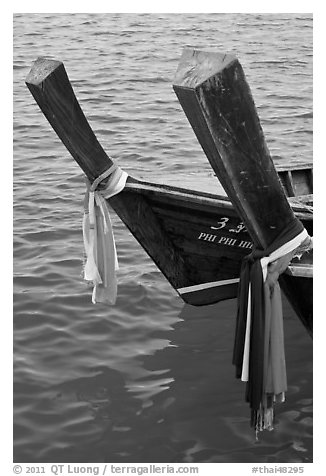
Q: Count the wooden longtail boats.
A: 2